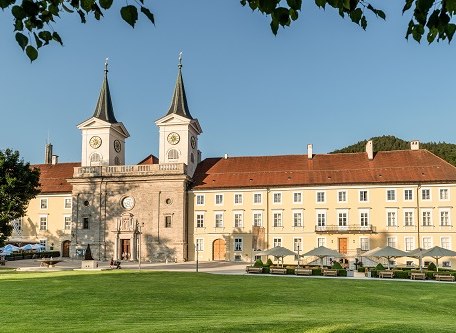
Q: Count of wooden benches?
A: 7